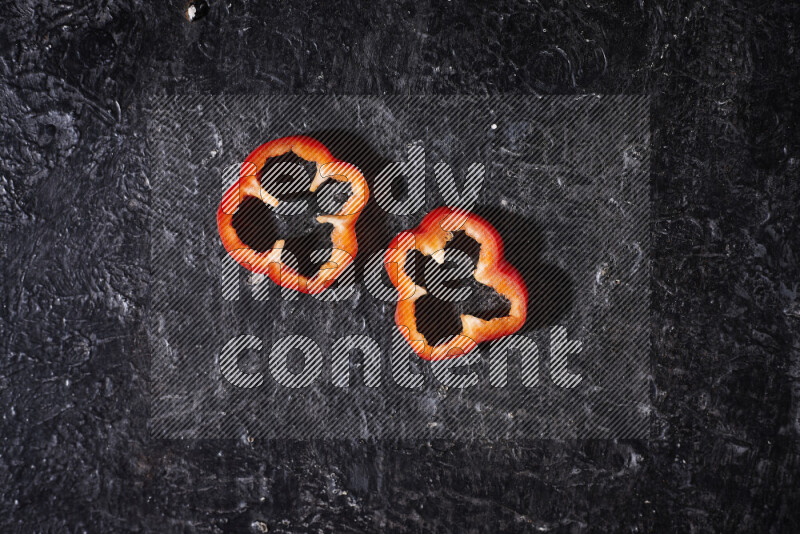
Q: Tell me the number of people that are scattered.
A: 0